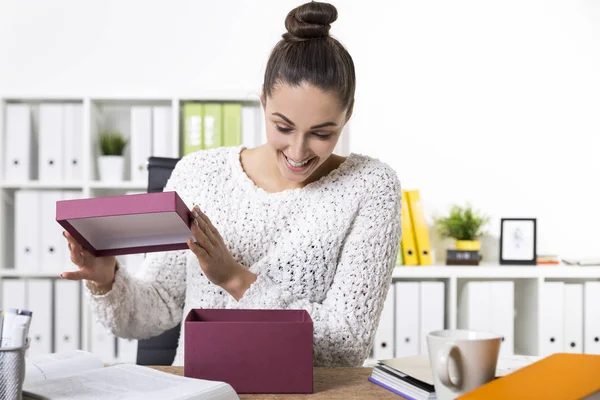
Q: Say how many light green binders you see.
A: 3